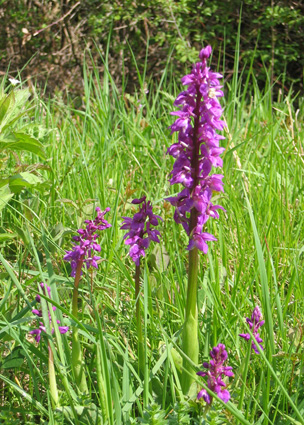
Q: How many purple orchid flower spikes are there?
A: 6